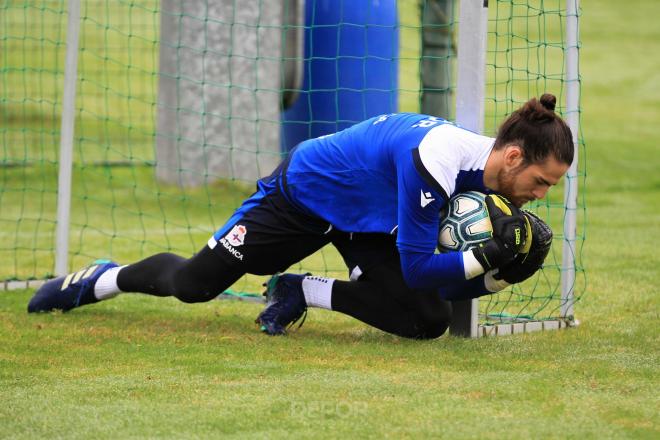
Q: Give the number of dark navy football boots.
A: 2